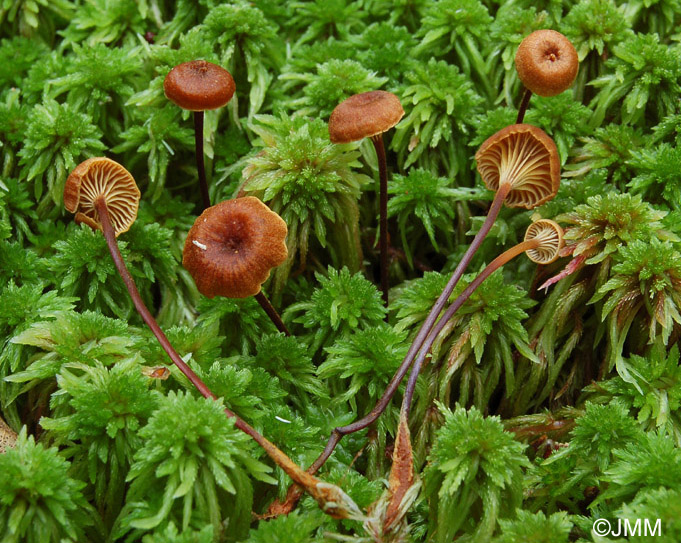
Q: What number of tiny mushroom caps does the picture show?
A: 7